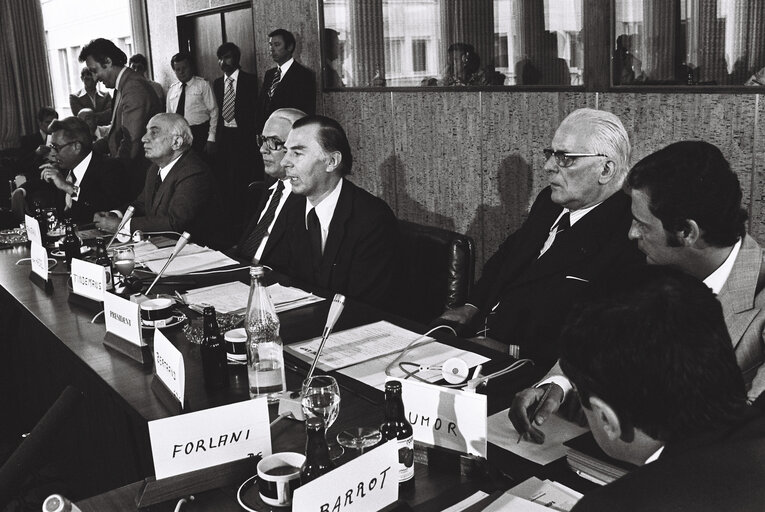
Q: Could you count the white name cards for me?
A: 8